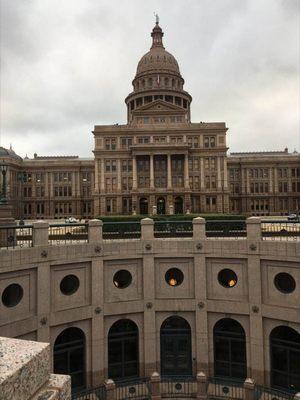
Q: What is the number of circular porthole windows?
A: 6